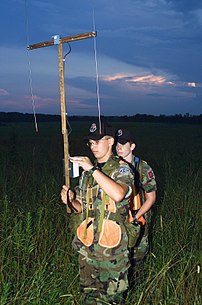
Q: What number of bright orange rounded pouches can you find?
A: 2